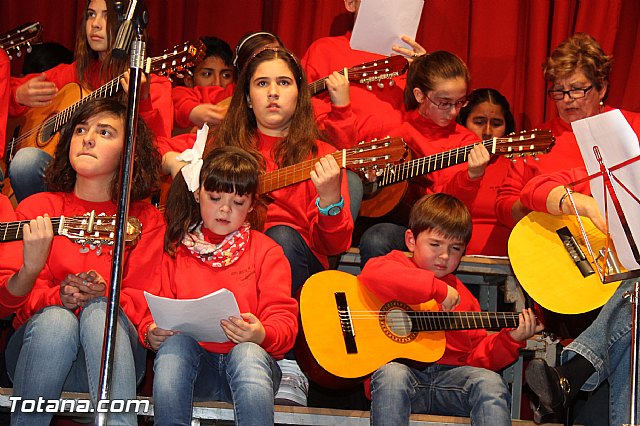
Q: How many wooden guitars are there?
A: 8